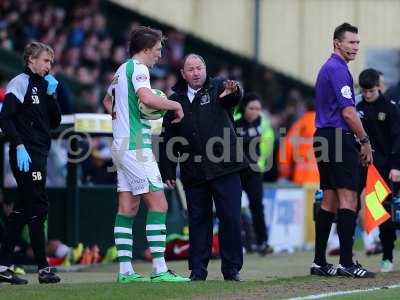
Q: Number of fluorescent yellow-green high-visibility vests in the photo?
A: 1